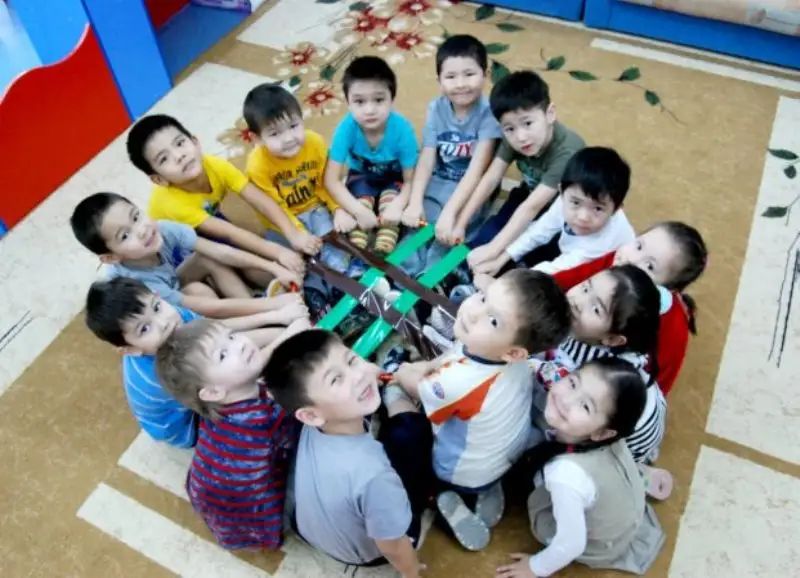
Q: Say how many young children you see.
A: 14